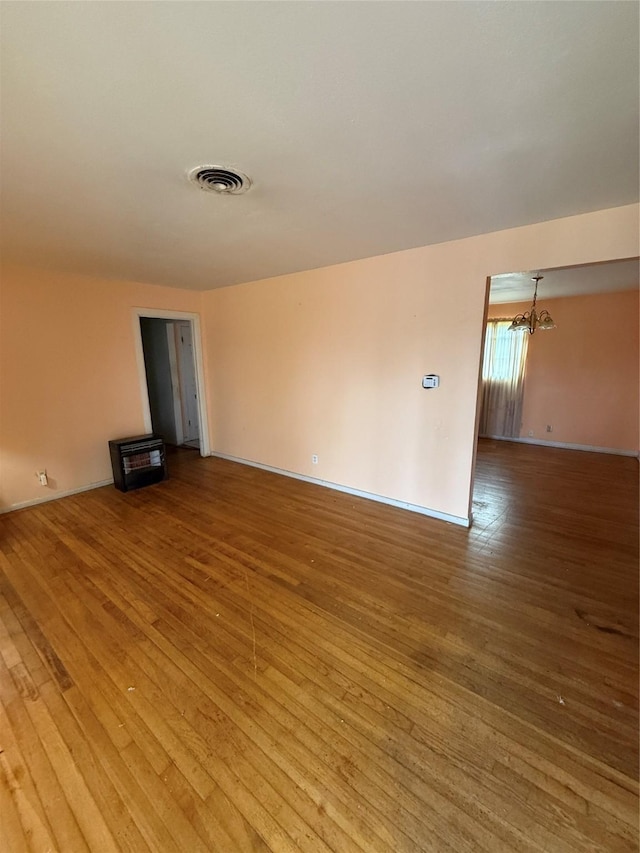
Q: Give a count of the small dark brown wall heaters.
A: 1